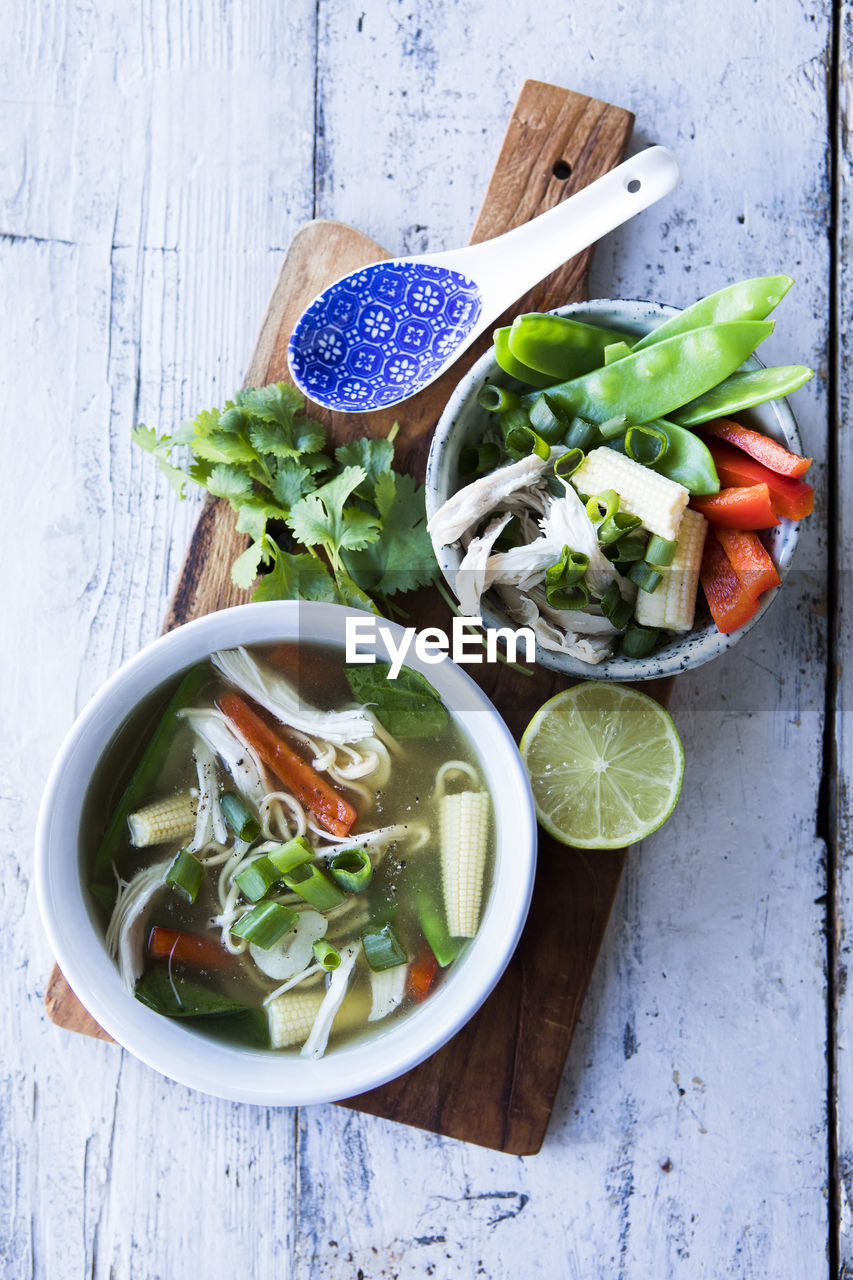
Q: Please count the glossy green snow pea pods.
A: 6